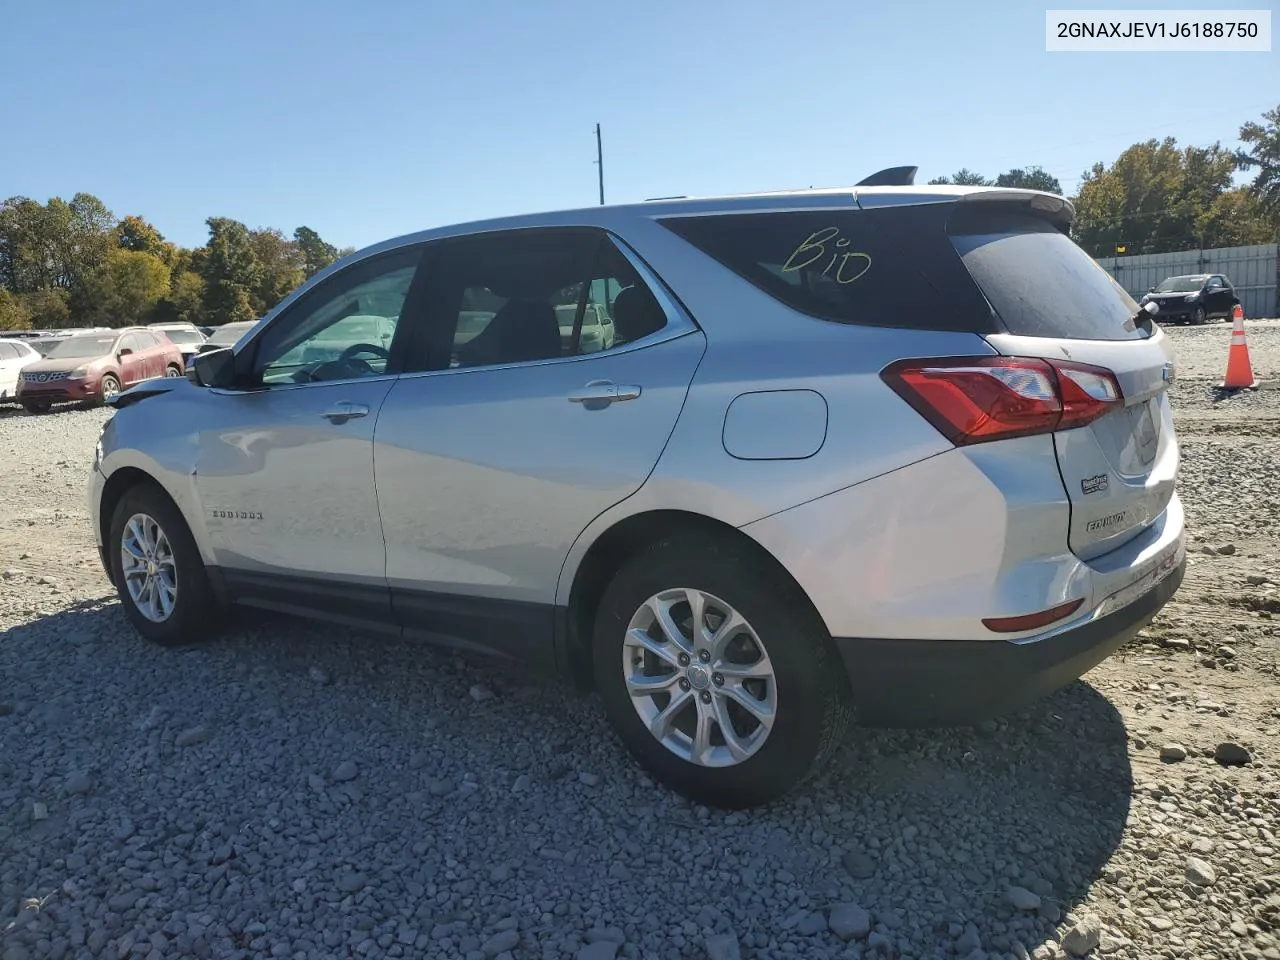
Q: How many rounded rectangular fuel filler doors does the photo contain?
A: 1